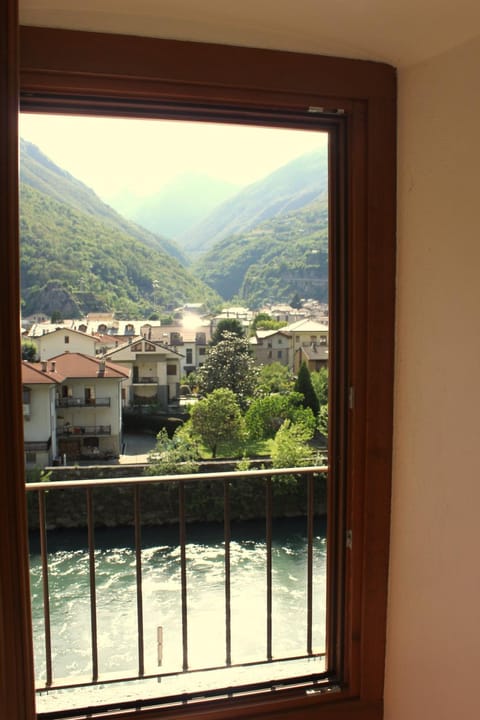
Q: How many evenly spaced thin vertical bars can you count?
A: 7